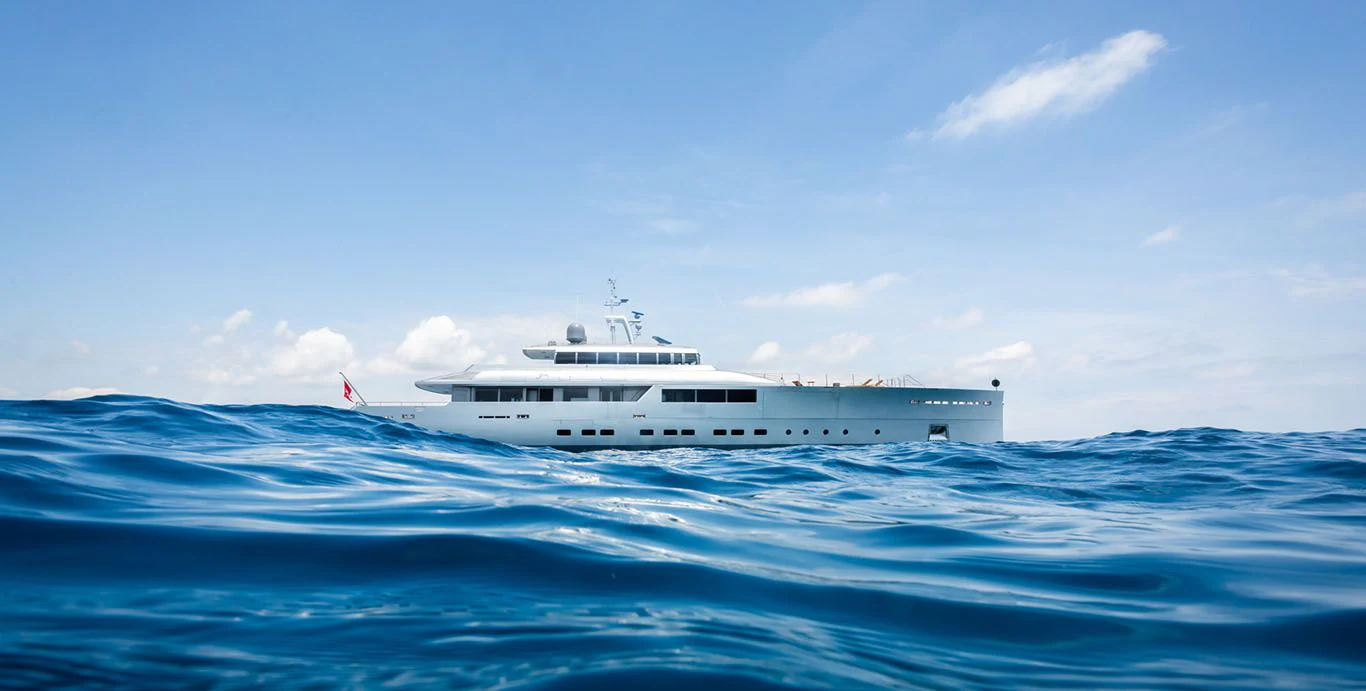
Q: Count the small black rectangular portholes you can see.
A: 9